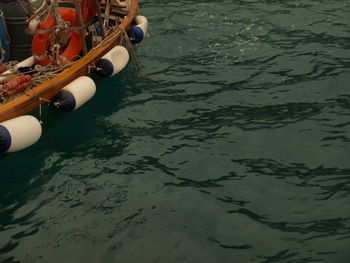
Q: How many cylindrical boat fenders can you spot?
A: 4